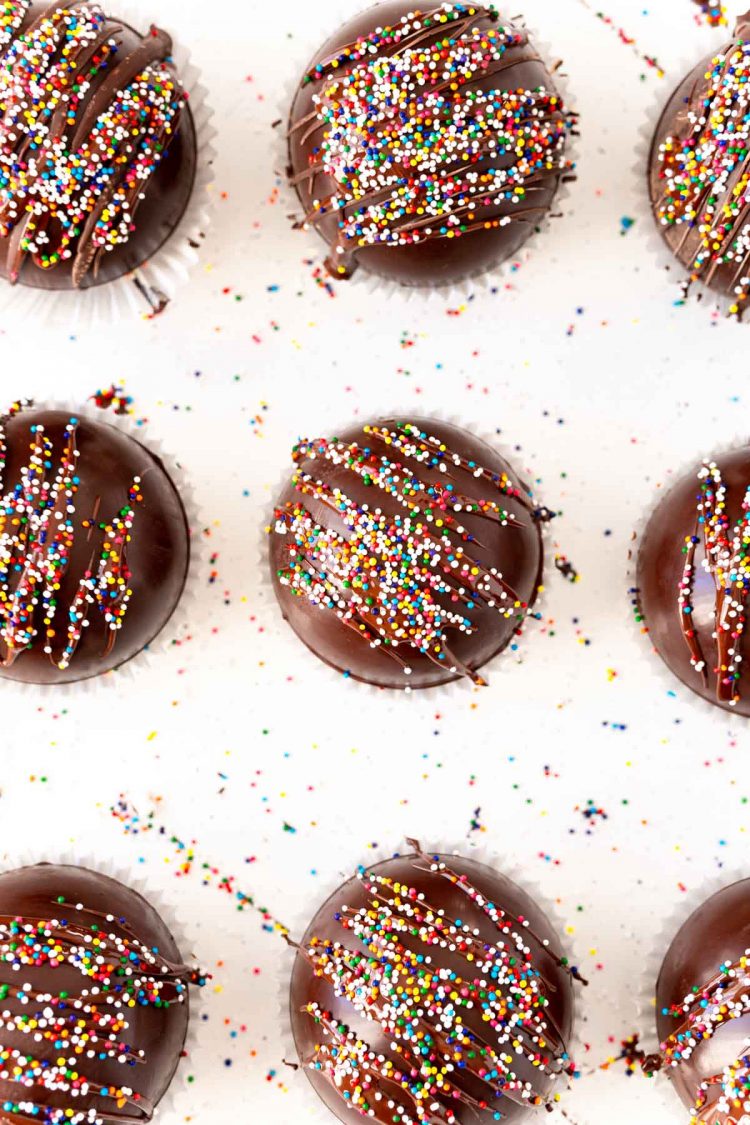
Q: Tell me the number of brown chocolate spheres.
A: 9